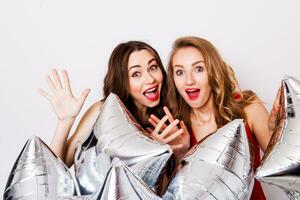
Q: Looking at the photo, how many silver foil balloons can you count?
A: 5